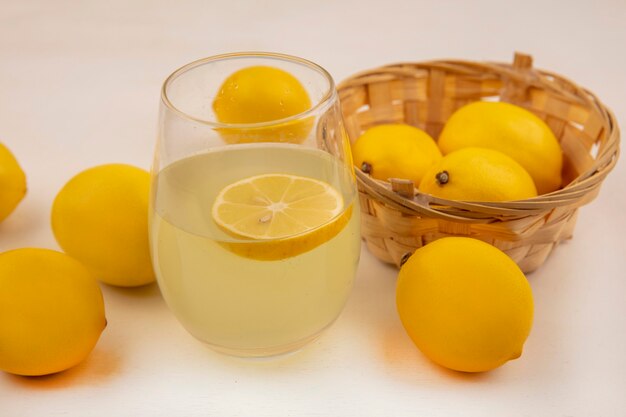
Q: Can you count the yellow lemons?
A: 8